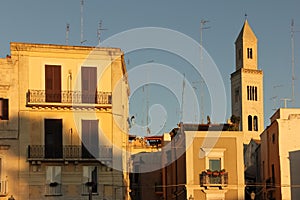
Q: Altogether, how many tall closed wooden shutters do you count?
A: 4